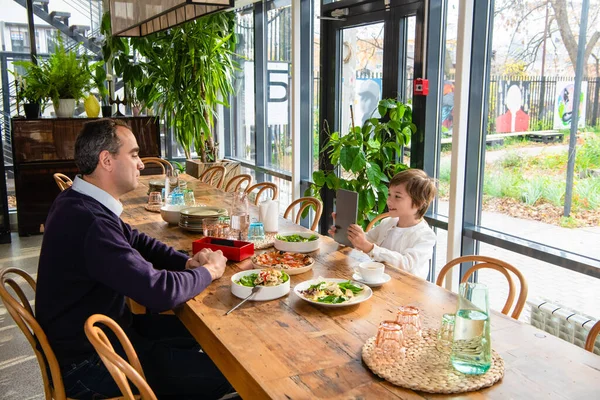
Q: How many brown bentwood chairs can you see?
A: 11